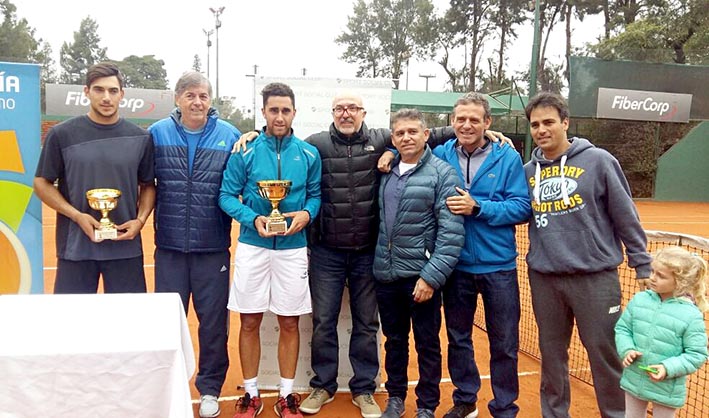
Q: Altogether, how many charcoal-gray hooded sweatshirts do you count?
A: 1